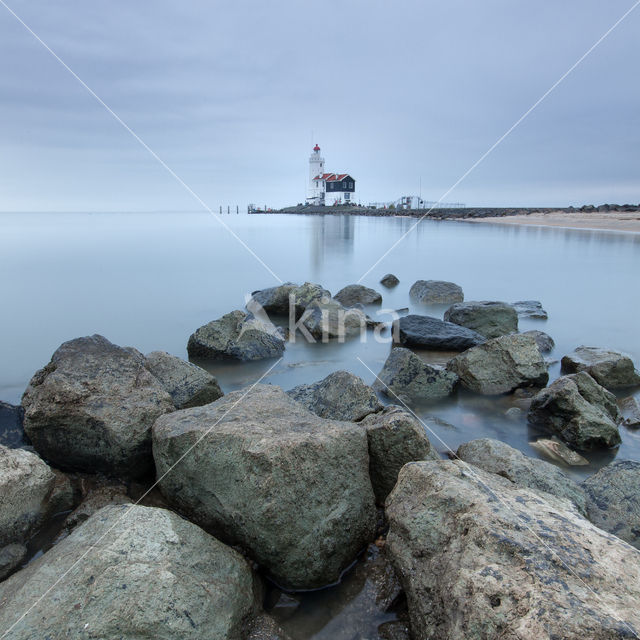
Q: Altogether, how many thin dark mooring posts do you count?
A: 3